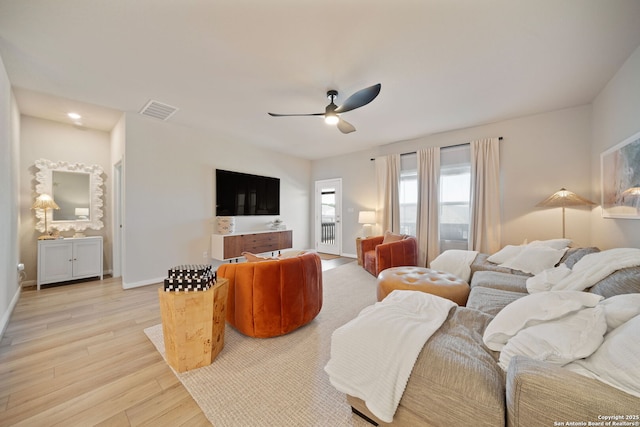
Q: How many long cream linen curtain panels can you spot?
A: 3